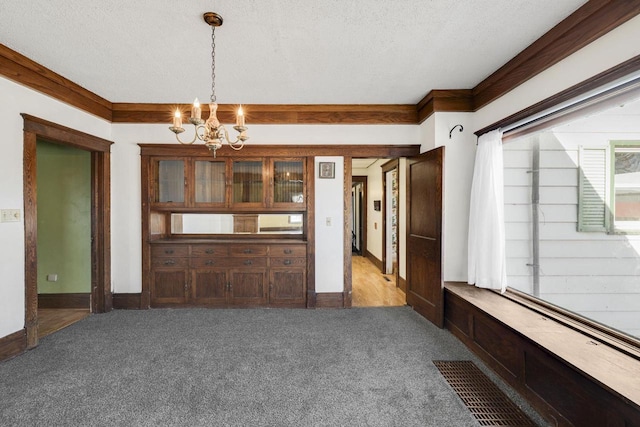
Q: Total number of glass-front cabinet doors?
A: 4